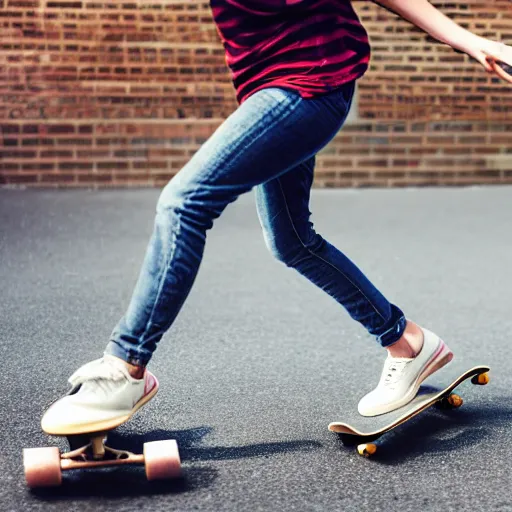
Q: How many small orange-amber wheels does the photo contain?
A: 3